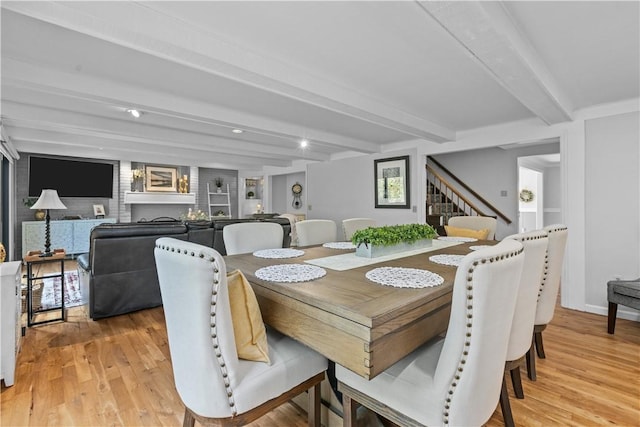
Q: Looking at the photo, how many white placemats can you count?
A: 7